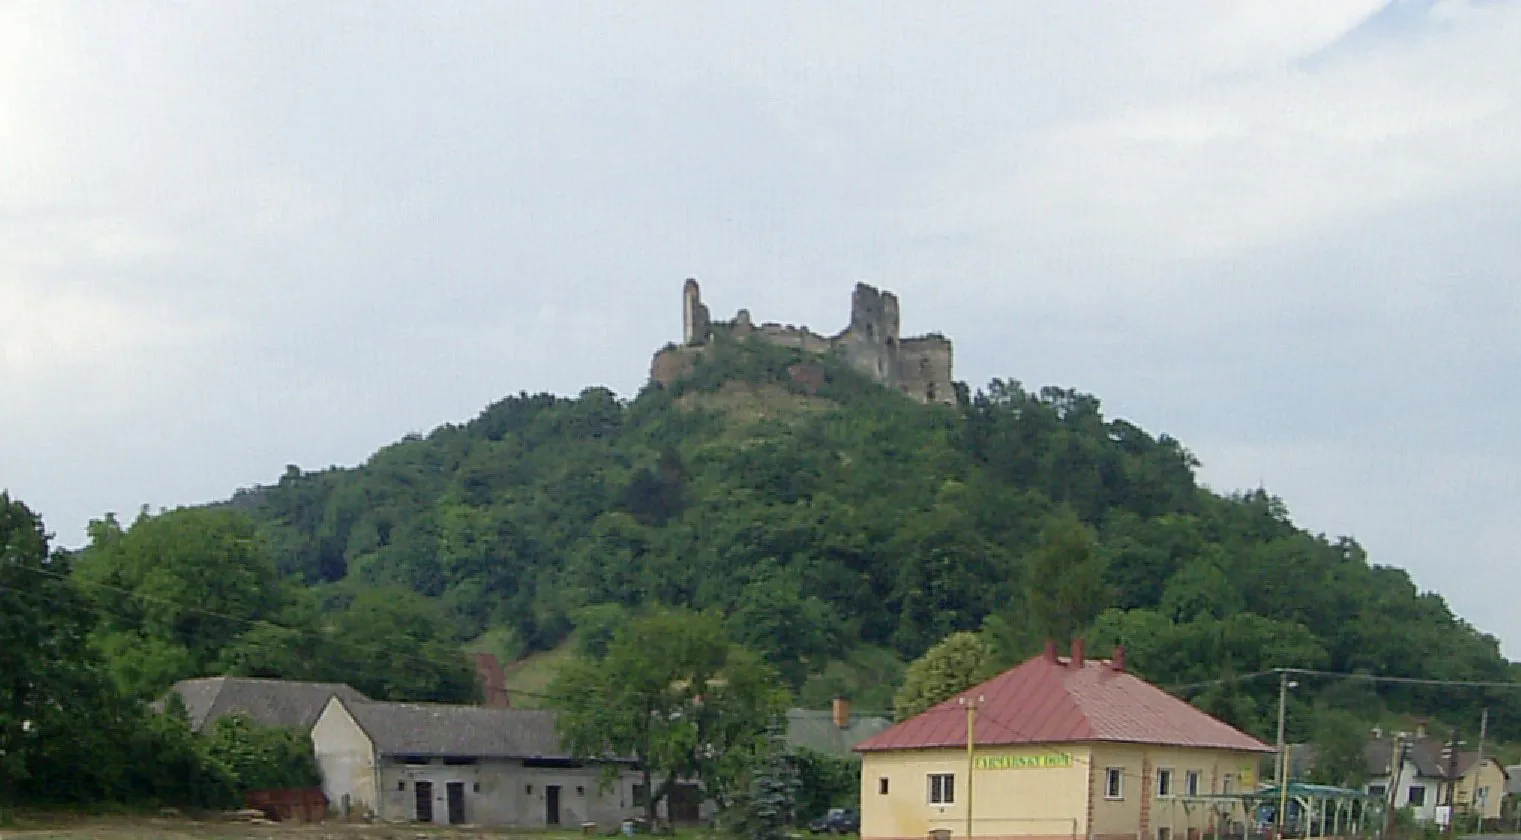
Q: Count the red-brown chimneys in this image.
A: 4